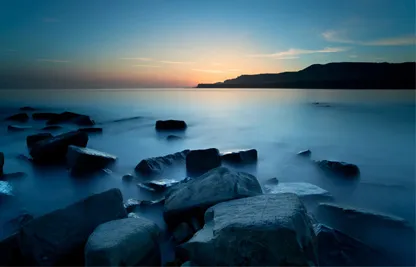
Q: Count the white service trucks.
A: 0